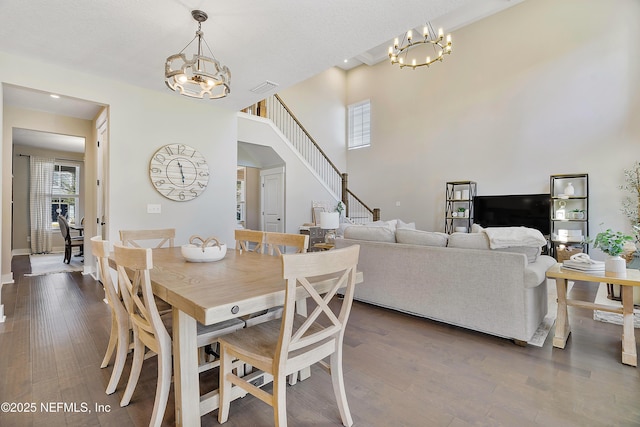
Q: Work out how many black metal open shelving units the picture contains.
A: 2